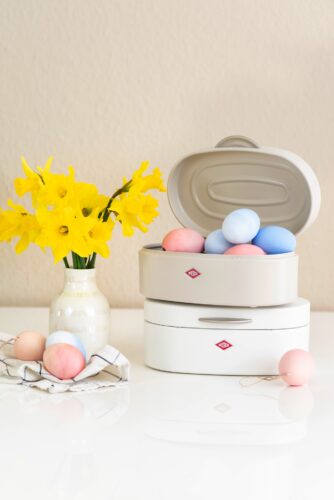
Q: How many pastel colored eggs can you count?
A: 9